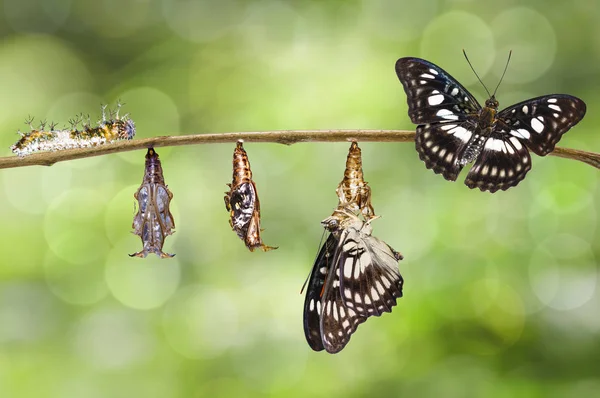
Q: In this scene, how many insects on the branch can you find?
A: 5